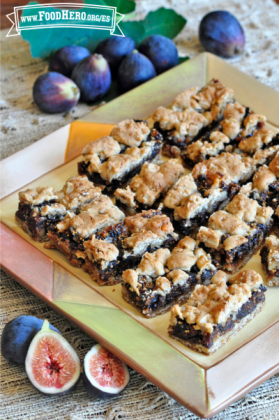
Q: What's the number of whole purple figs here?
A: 8